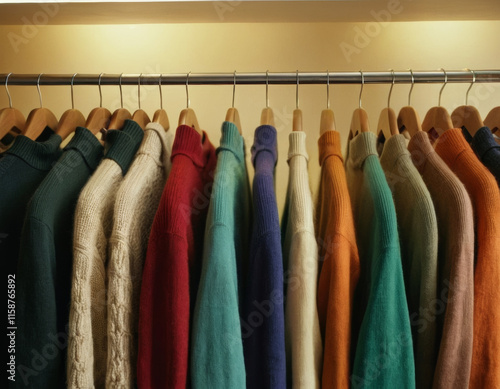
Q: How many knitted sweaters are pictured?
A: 14